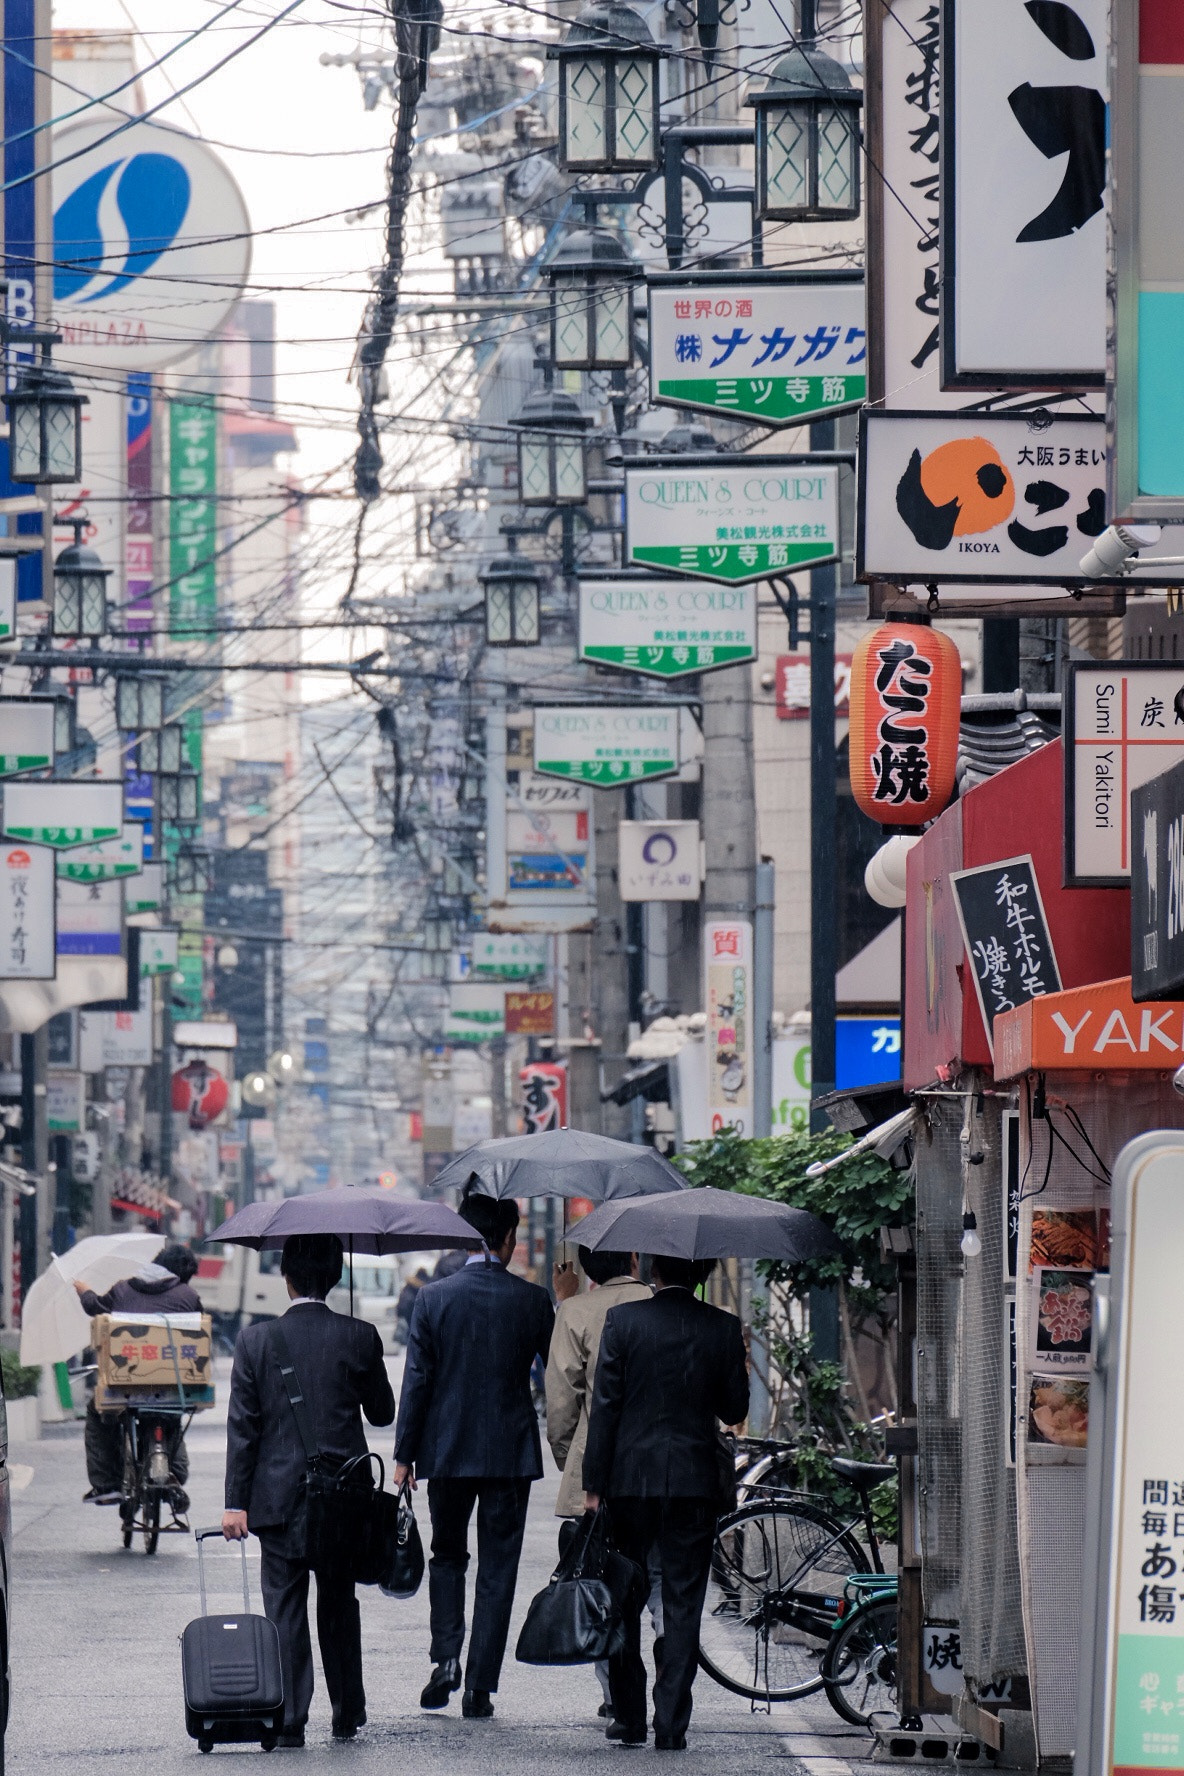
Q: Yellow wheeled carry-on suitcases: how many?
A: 0